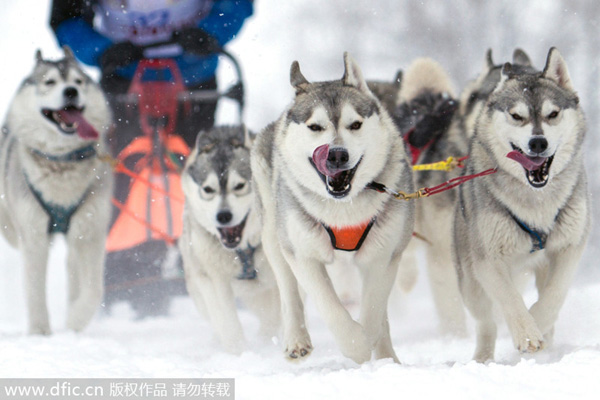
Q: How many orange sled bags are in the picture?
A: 1